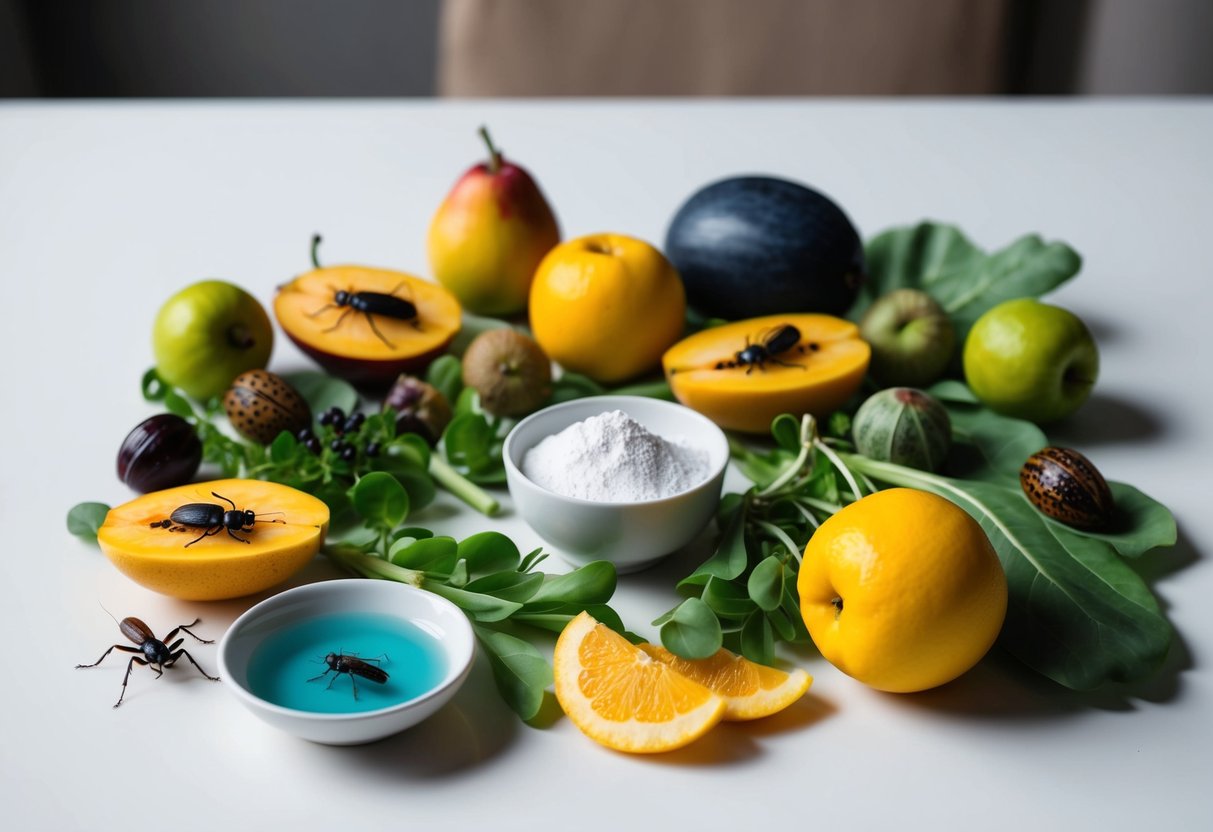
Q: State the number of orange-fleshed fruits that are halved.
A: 3